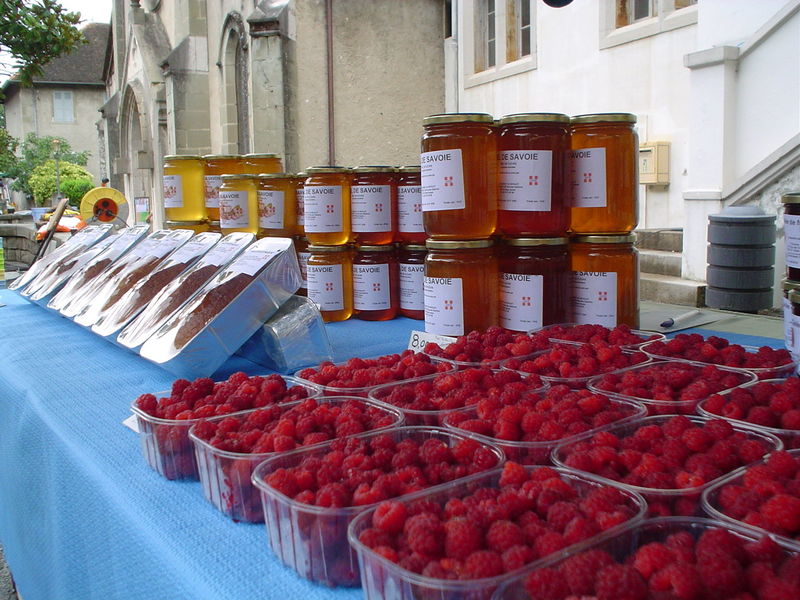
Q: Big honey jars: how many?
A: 6